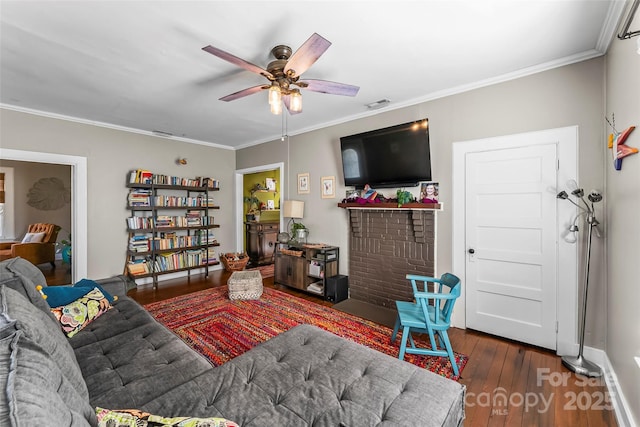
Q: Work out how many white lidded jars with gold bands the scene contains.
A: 0